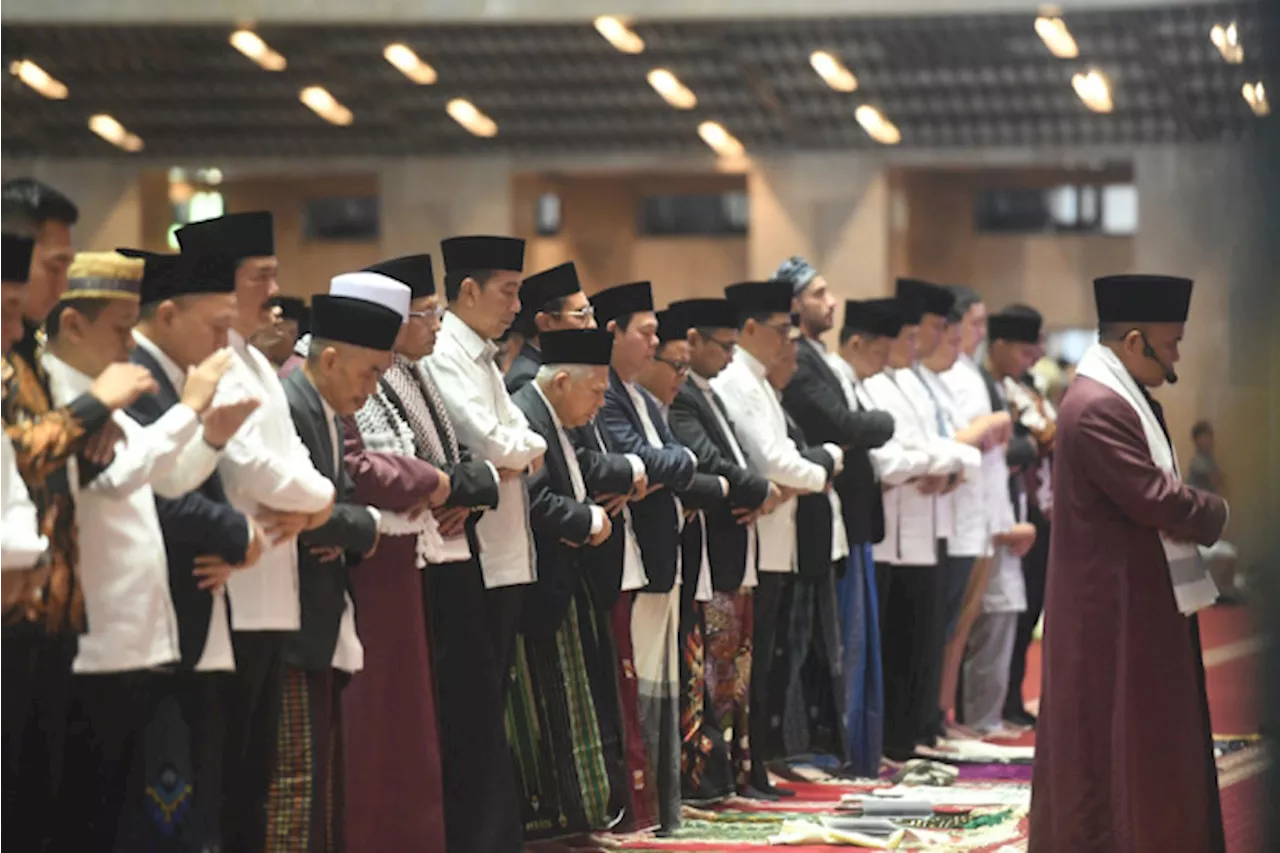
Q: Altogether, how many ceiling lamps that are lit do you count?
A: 15